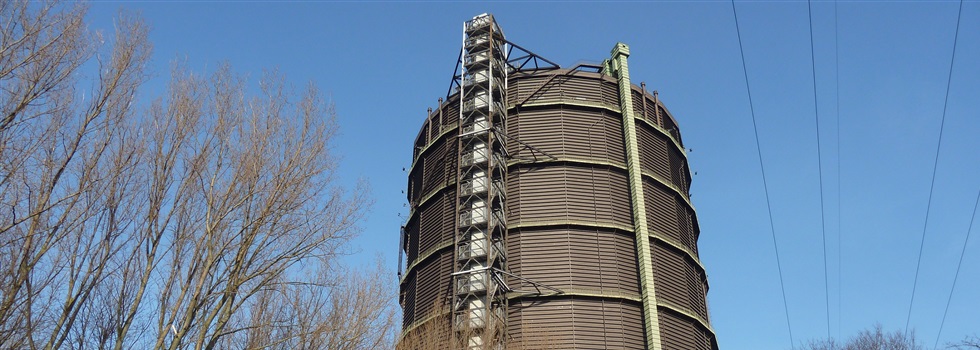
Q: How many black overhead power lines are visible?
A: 5